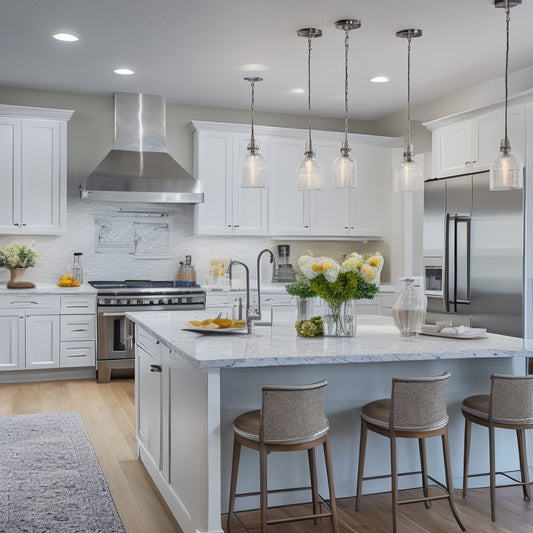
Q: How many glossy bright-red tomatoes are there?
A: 0